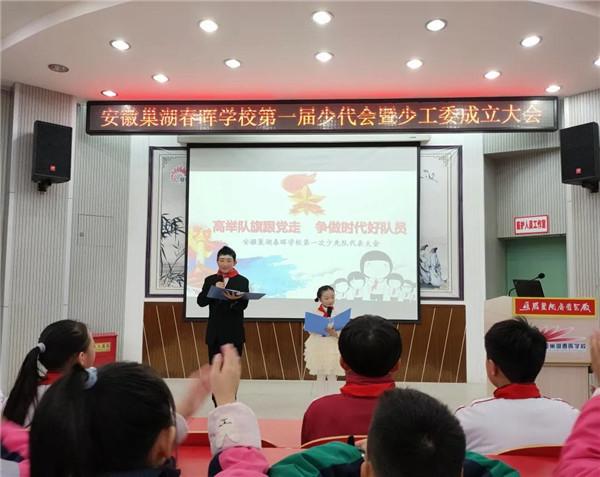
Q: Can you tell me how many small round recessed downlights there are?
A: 14